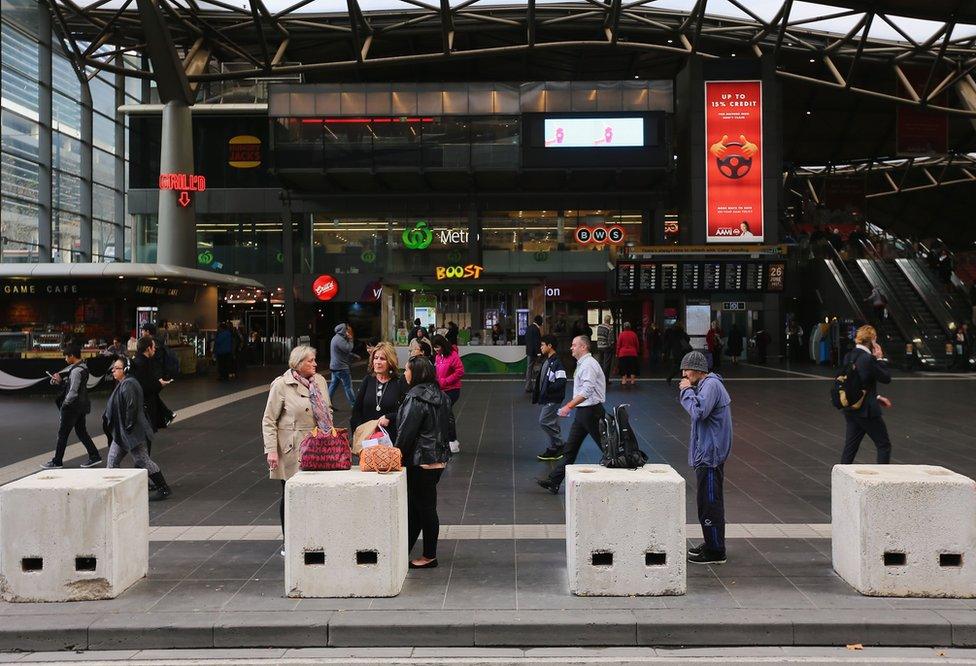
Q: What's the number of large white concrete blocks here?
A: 4